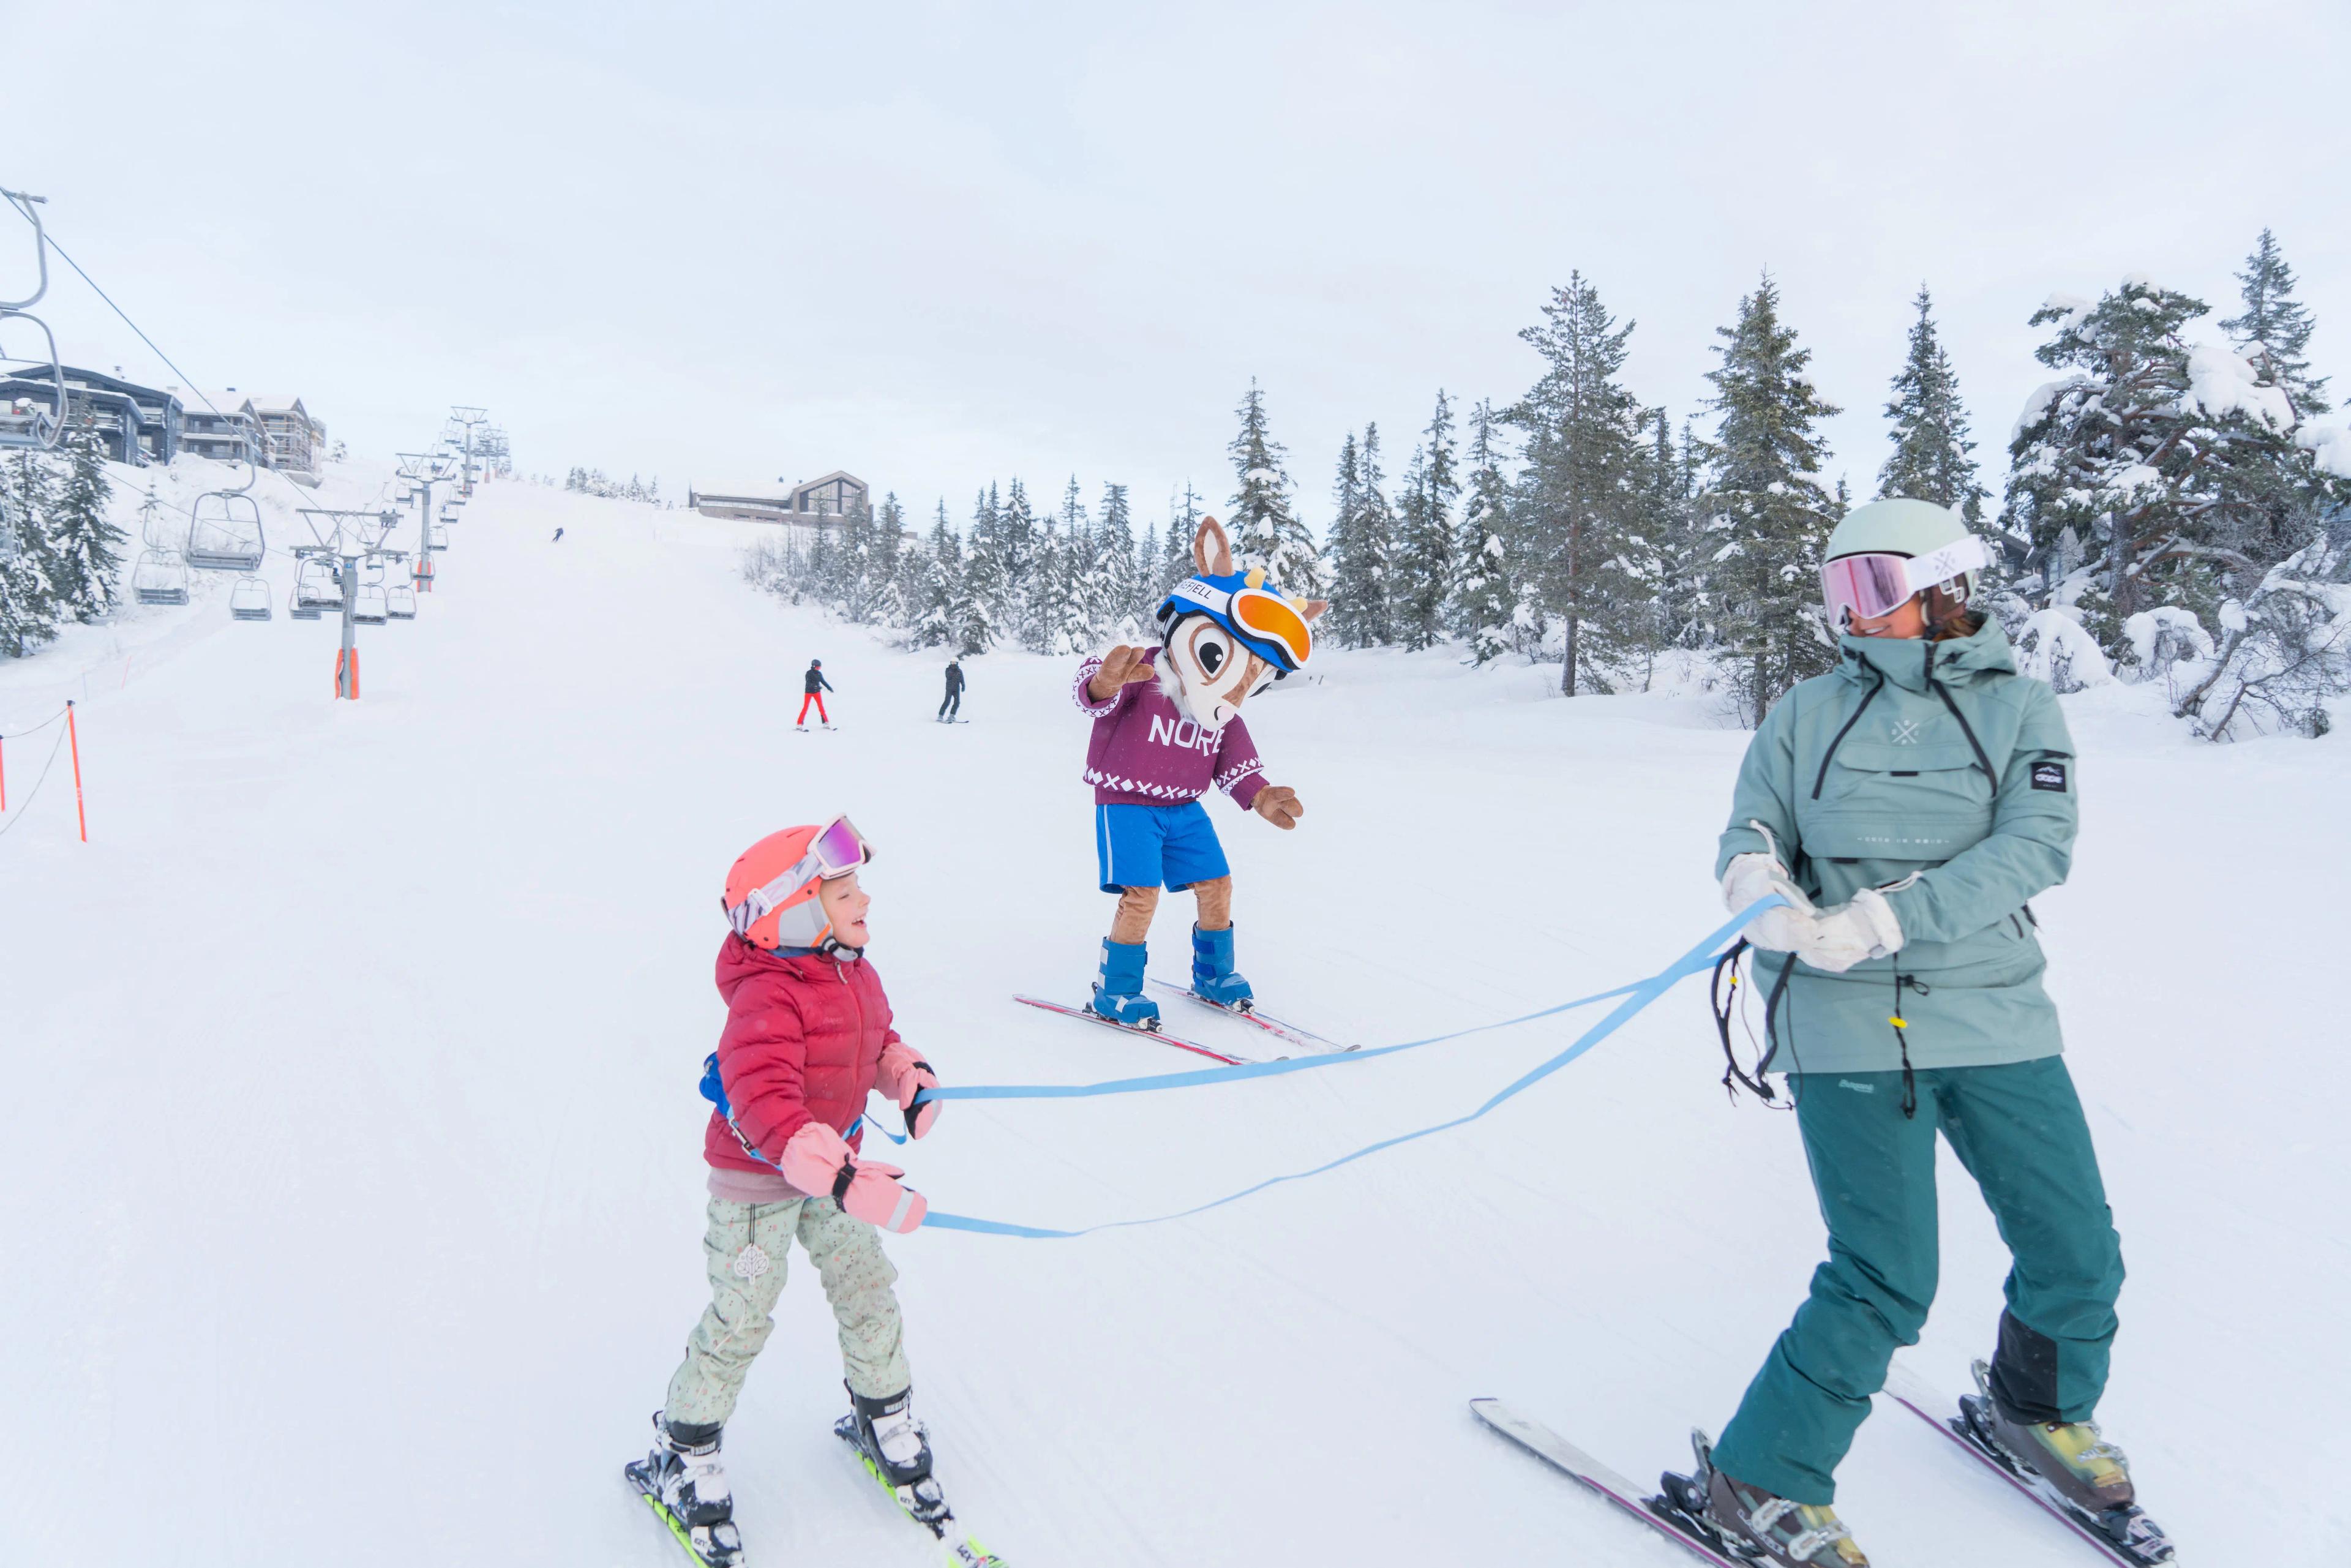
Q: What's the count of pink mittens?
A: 2